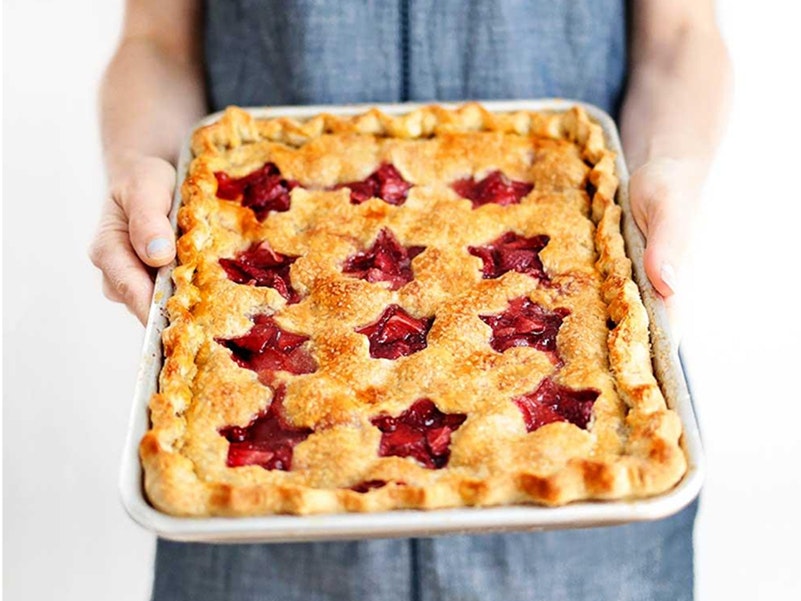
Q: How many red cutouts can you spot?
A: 12